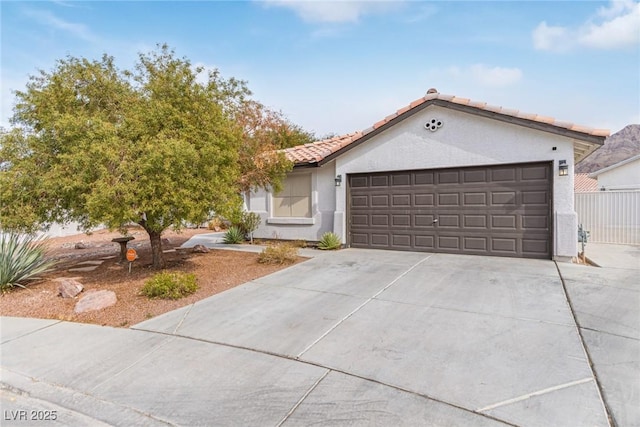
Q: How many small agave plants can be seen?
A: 2